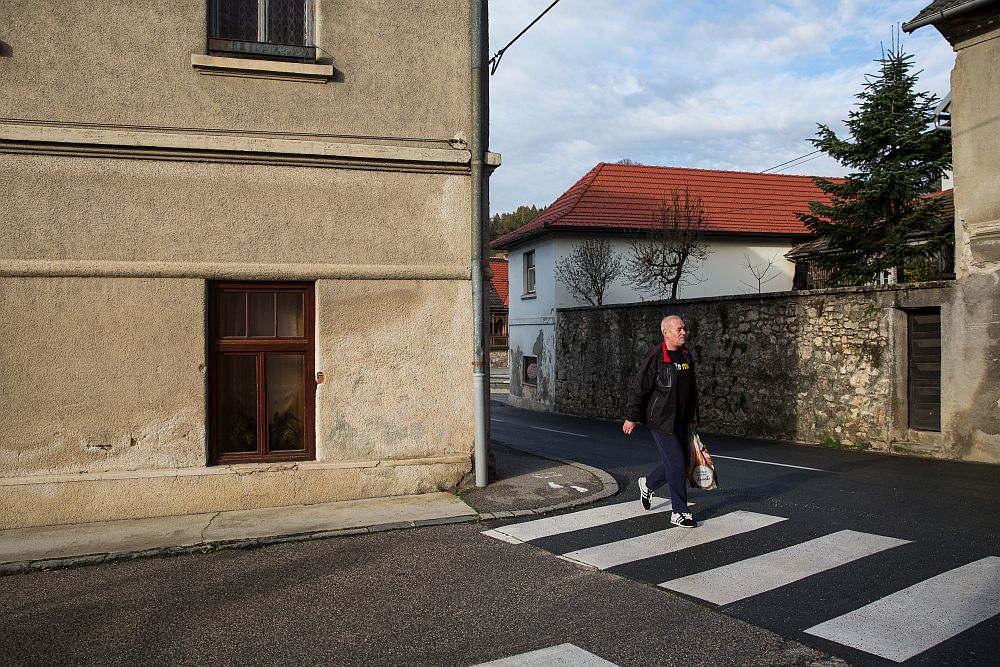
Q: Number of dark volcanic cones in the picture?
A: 0